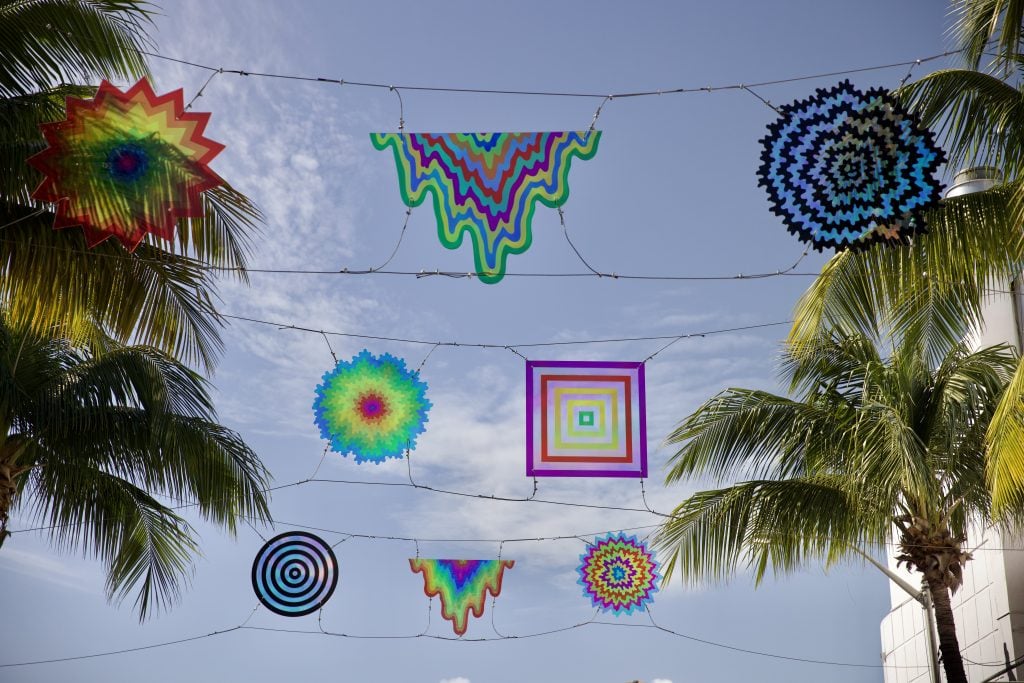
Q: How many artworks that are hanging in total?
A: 8